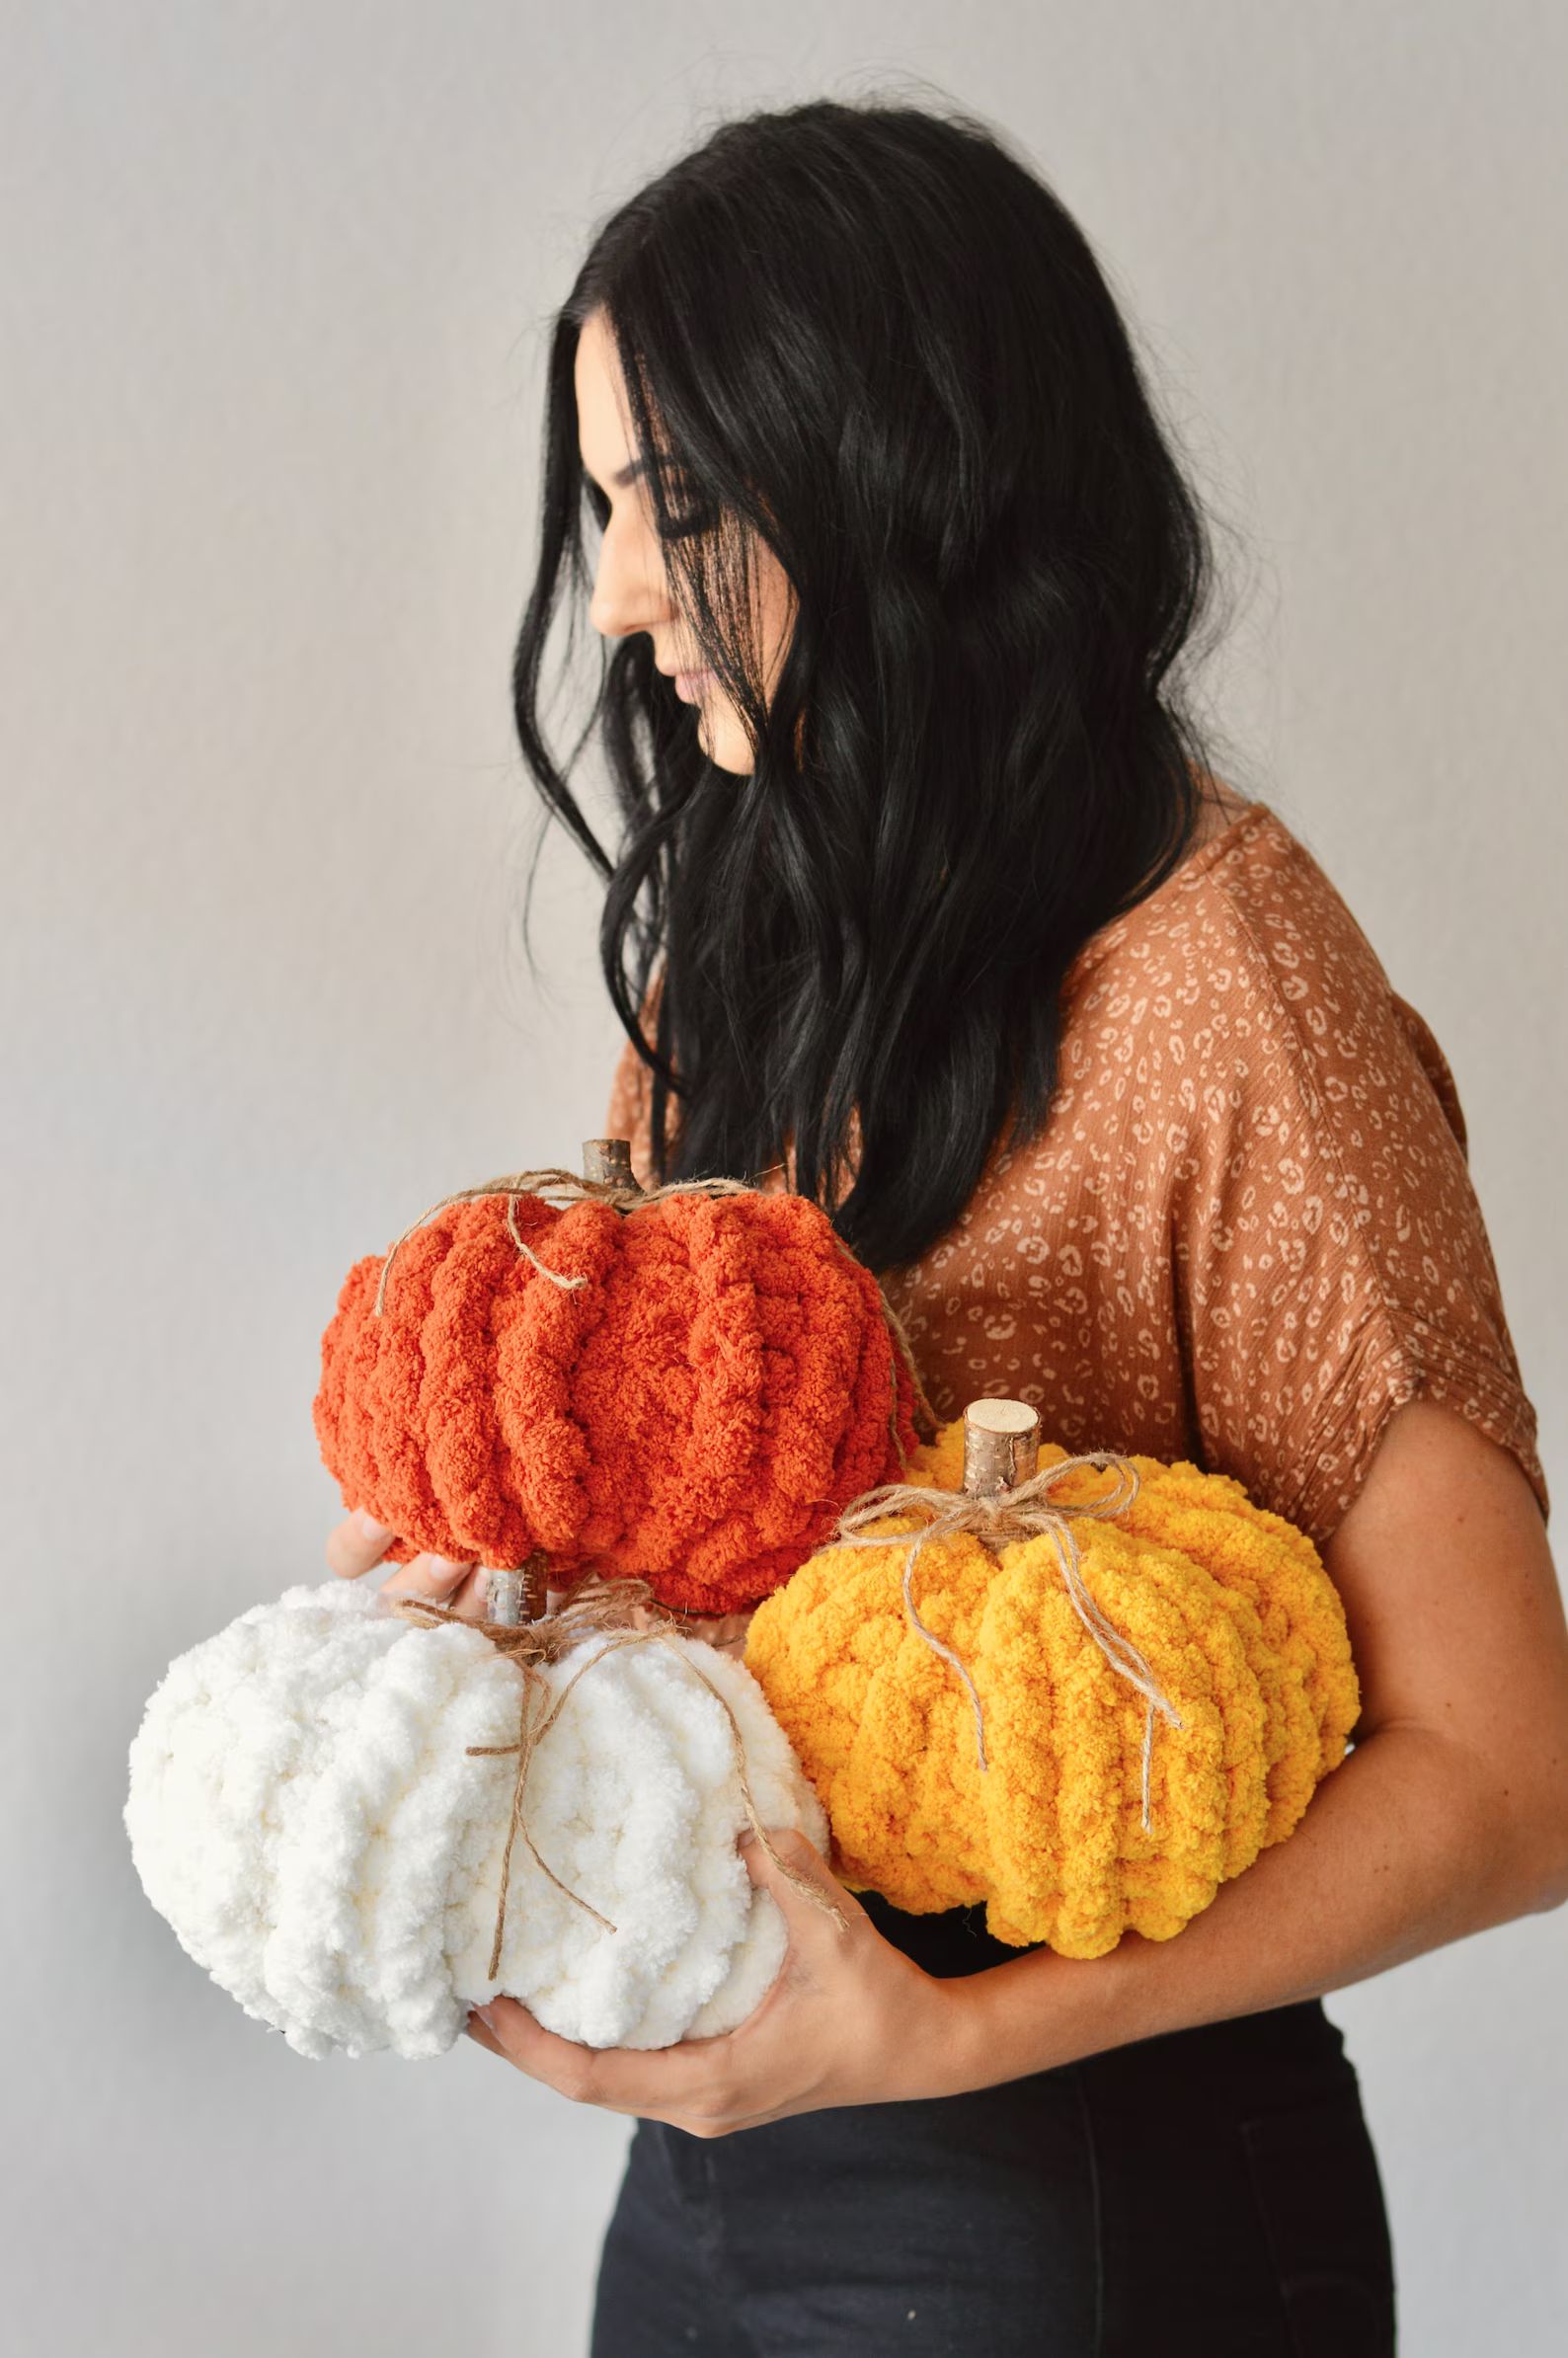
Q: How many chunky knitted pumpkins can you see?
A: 3